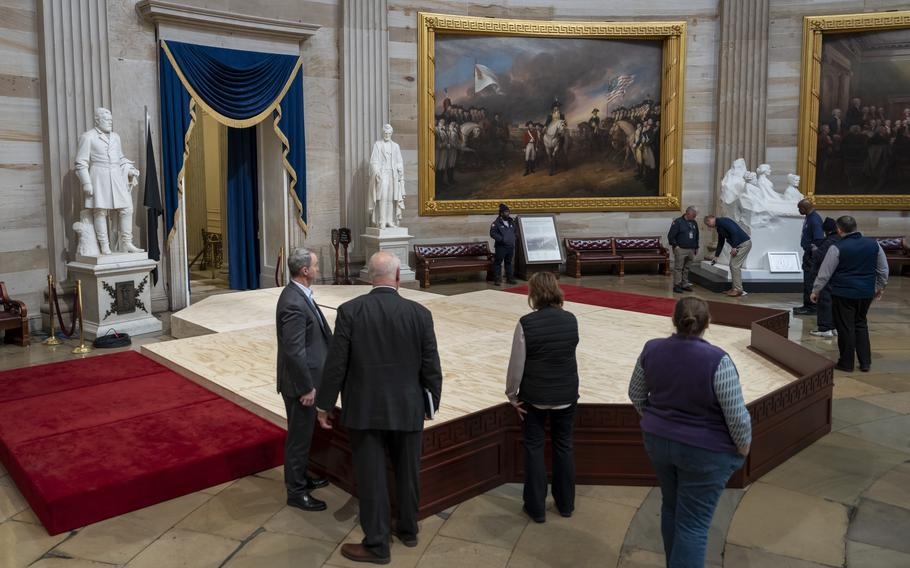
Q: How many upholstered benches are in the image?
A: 4